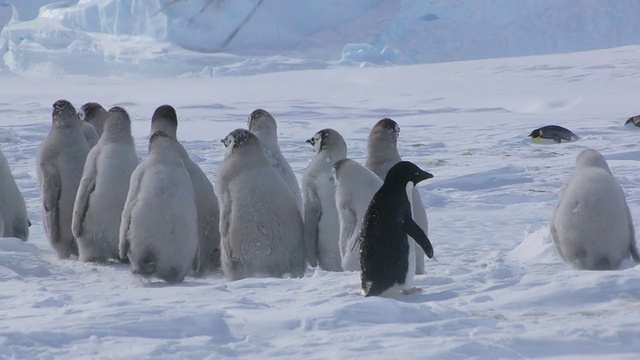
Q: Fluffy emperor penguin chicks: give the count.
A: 12